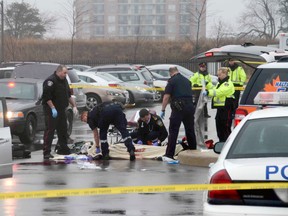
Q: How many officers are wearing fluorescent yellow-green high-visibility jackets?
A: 3